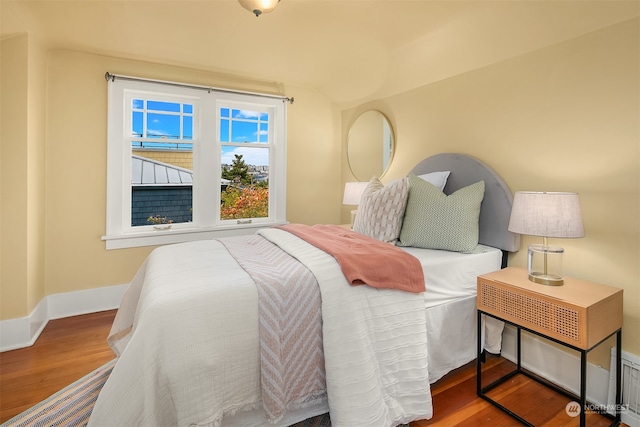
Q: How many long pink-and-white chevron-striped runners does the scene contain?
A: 1